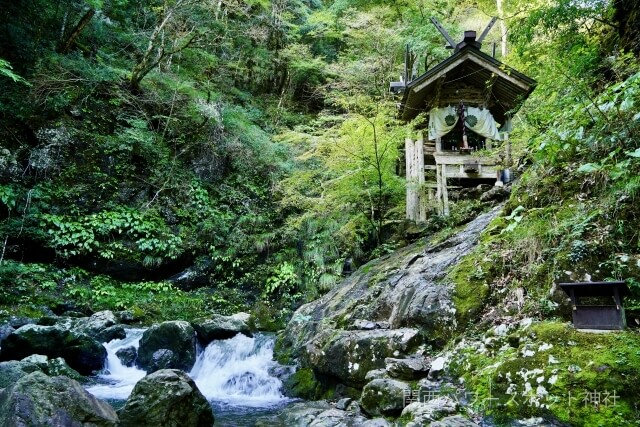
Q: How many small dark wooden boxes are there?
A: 1